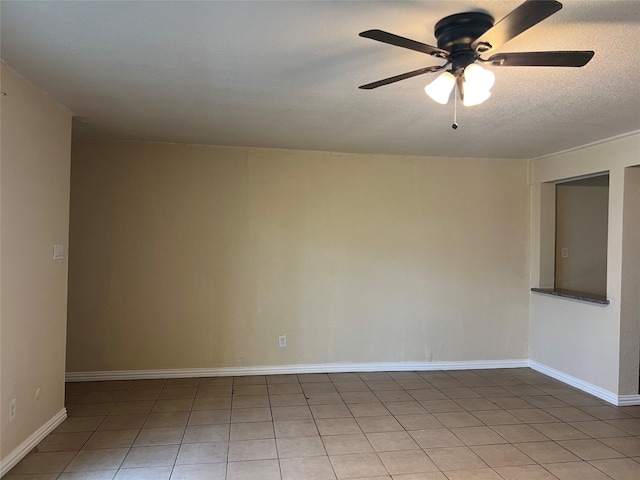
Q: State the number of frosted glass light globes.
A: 3